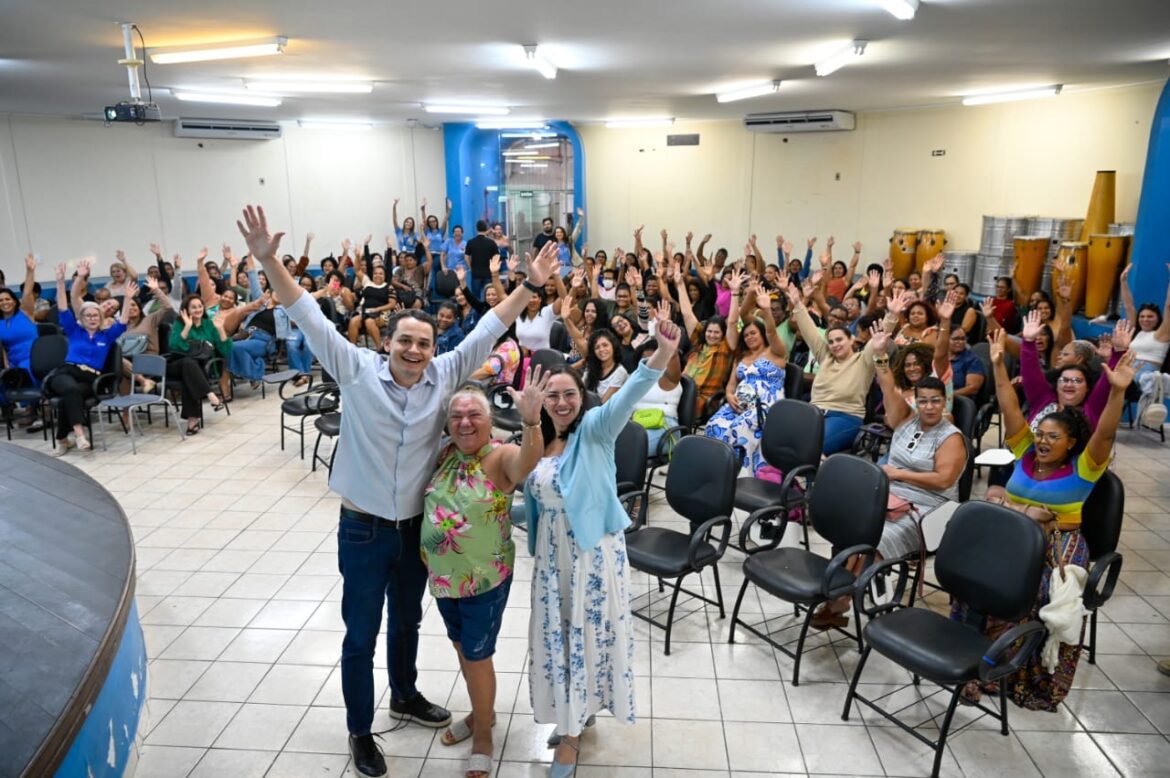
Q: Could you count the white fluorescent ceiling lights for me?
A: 12